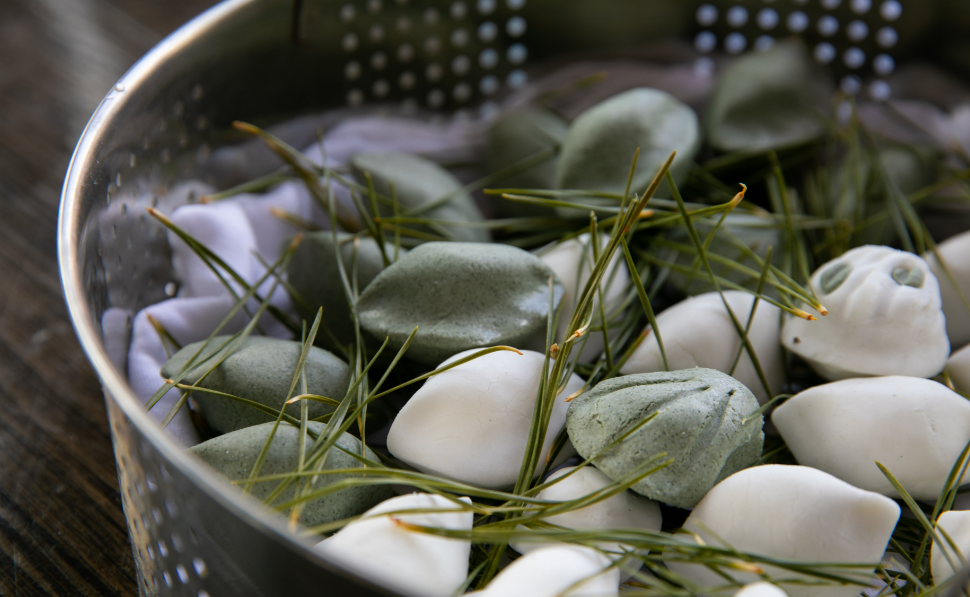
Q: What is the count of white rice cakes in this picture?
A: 13